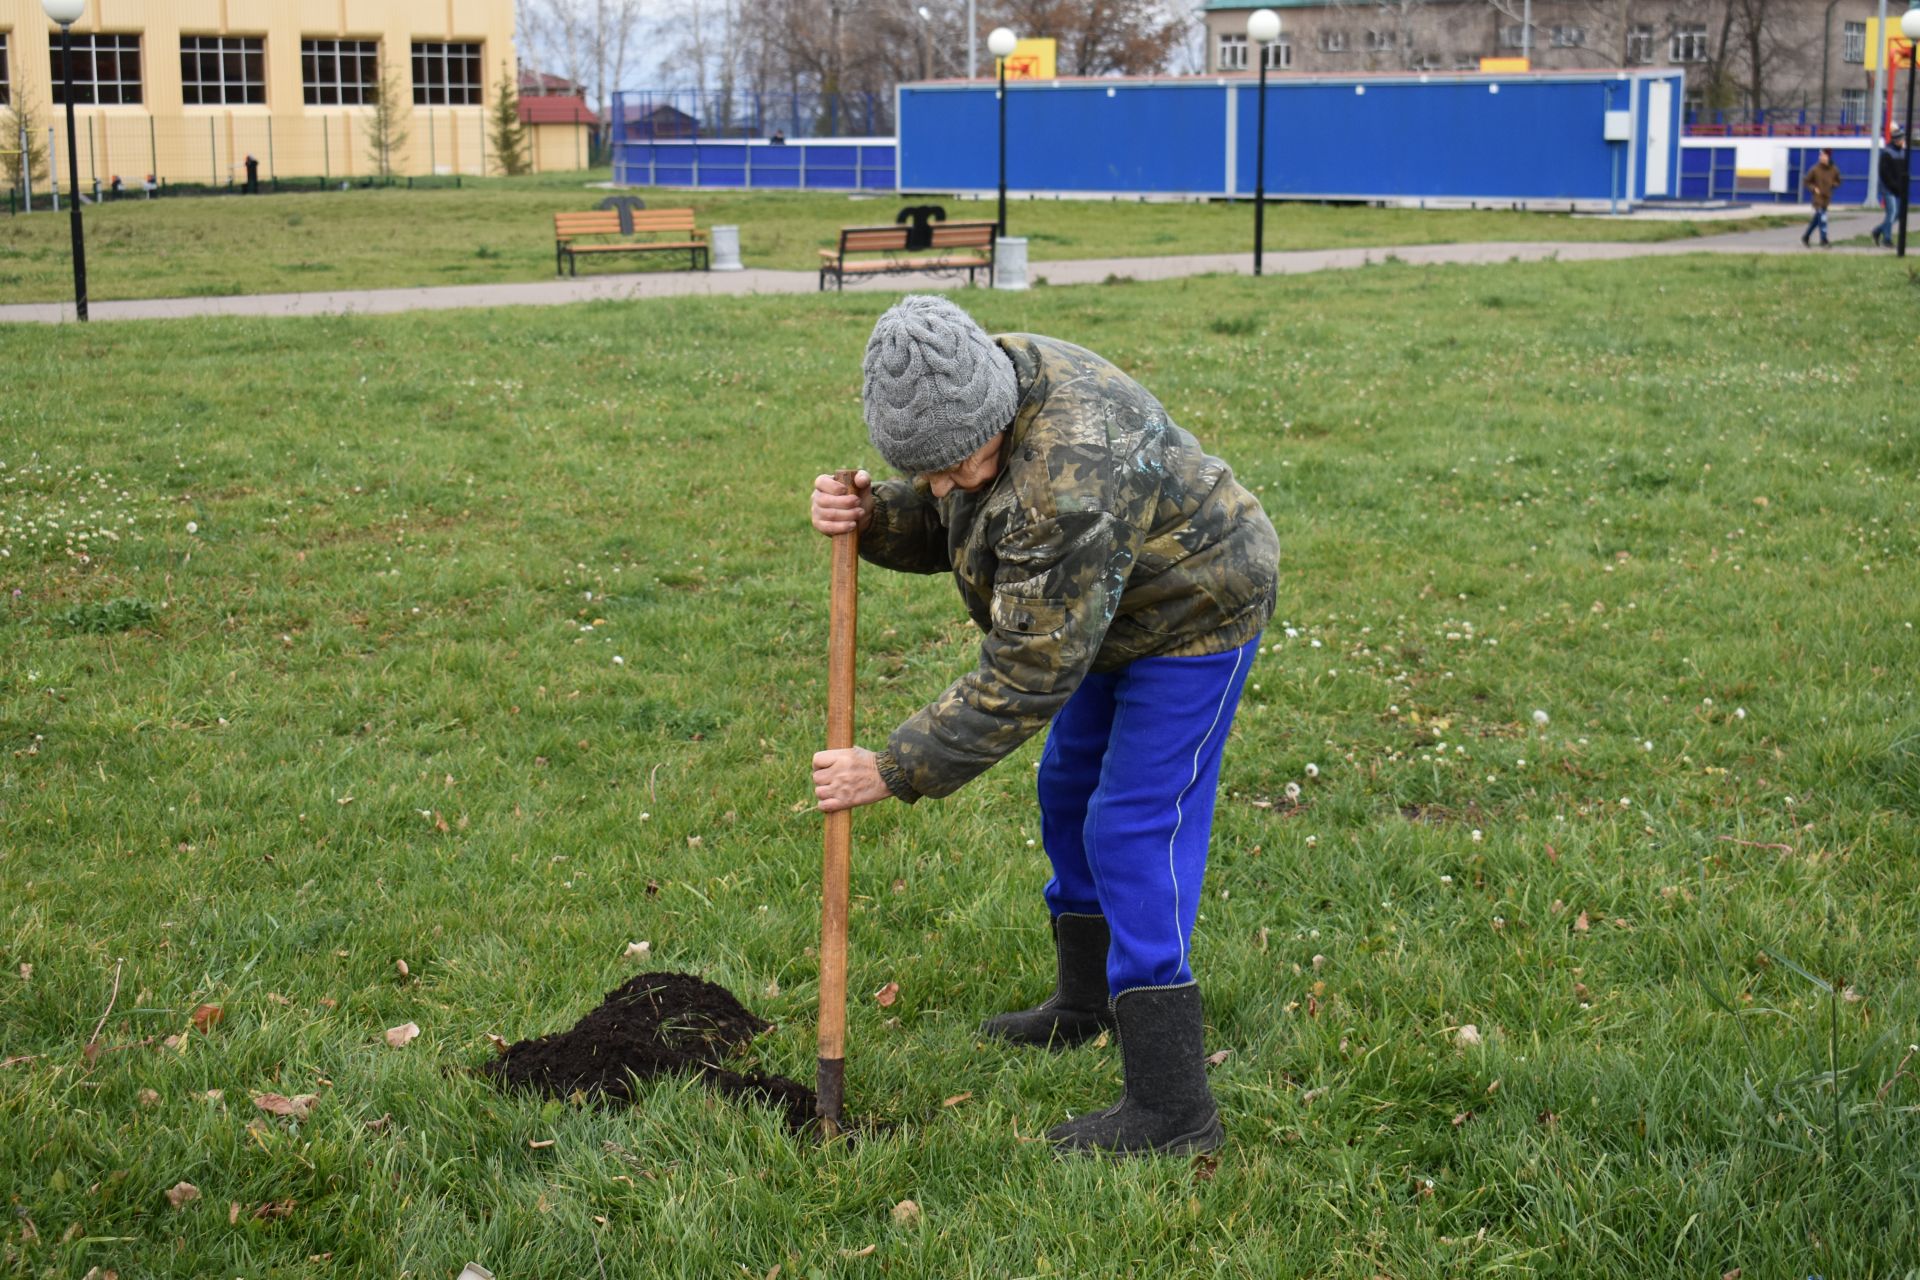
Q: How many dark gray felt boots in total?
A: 2